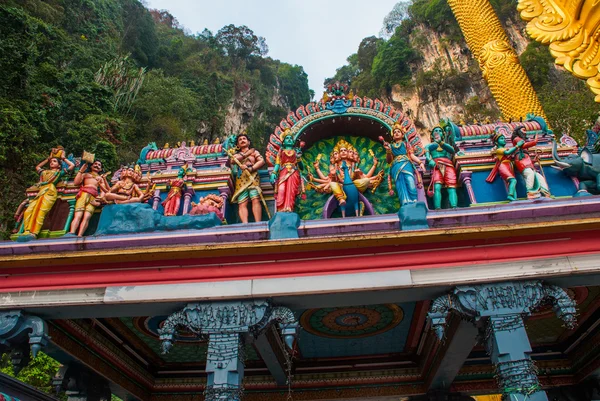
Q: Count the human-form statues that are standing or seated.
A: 11